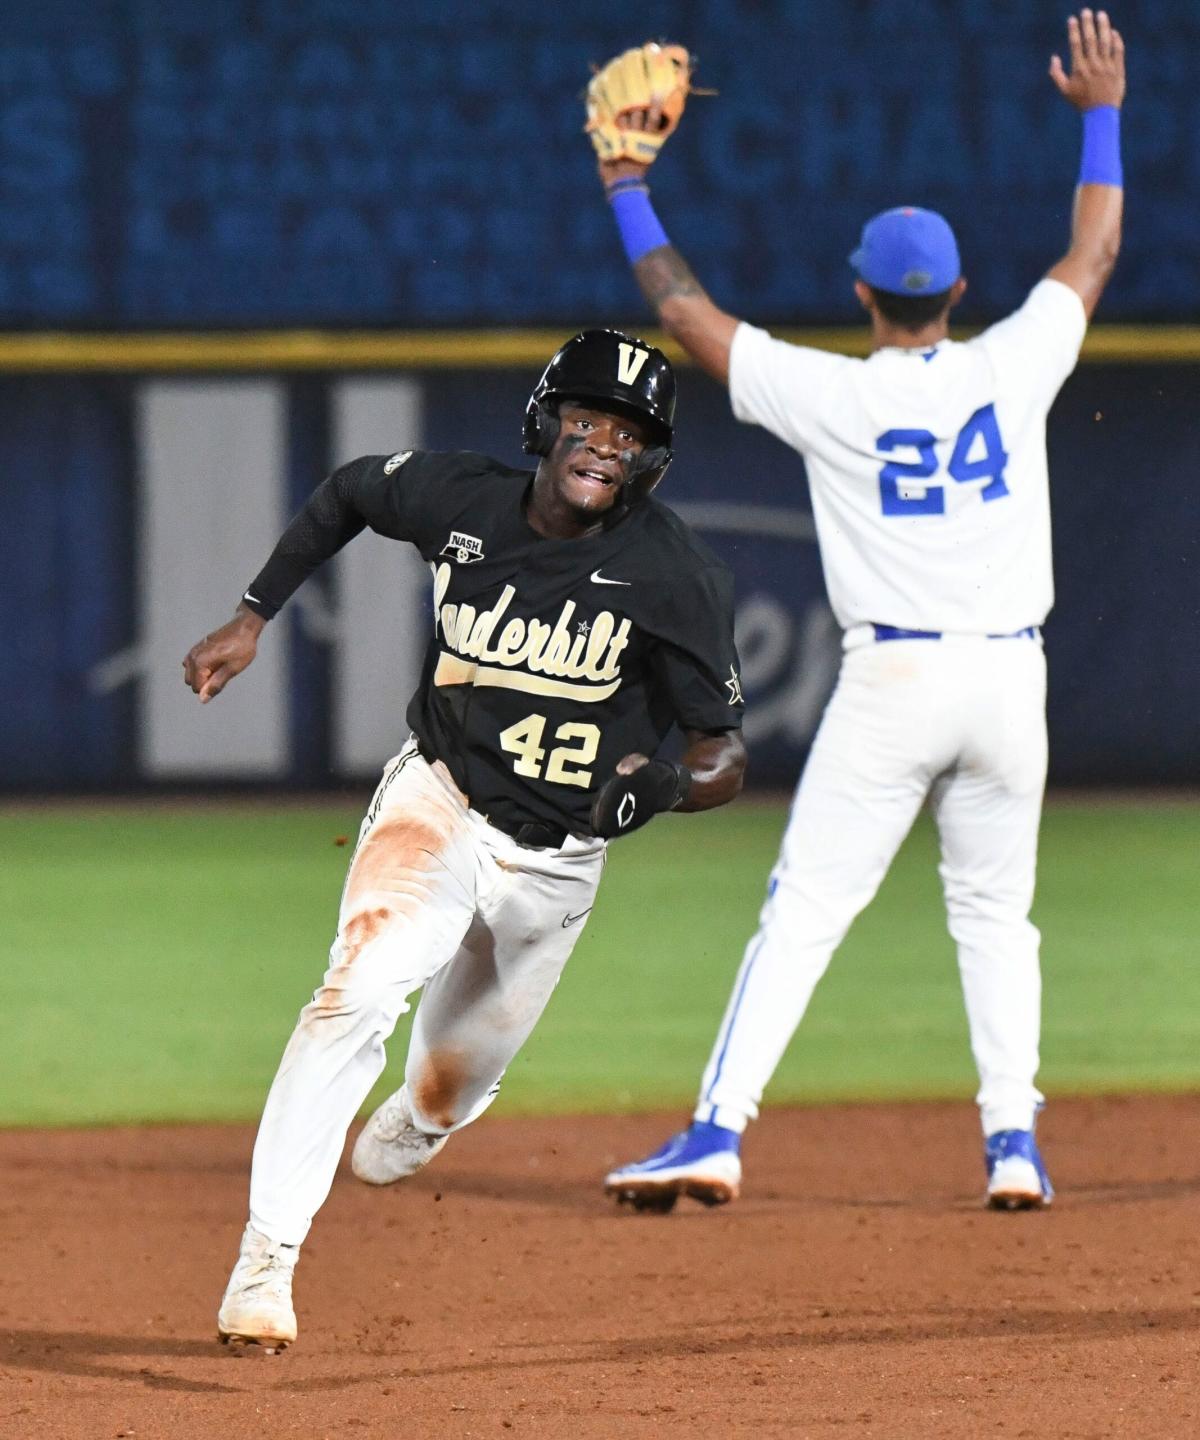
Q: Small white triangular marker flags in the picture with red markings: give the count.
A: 0